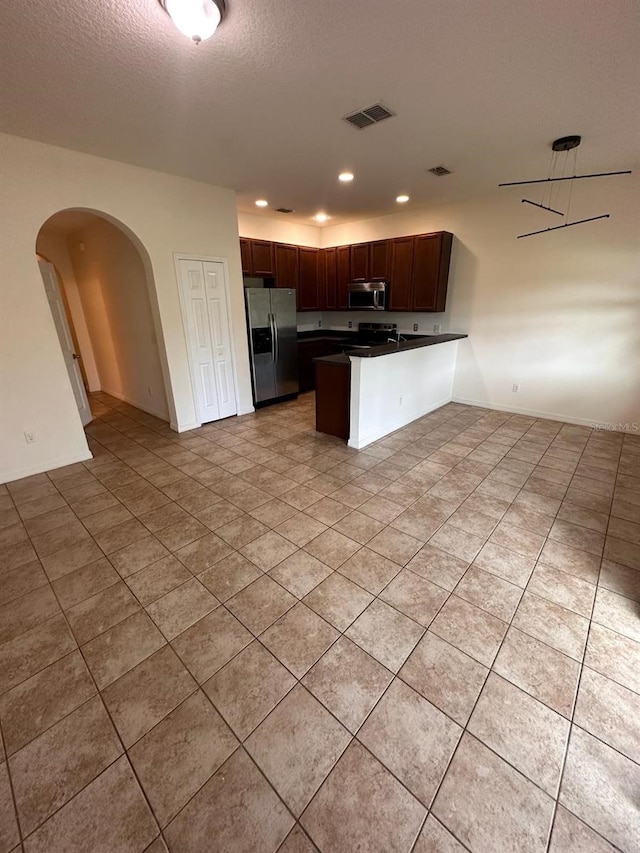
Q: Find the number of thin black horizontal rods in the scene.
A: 3